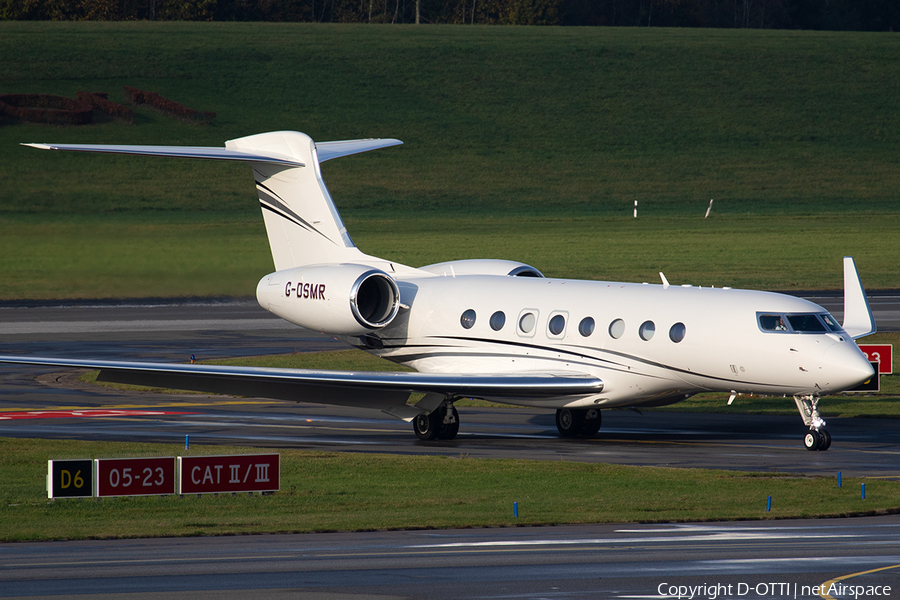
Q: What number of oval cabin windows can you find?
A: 8